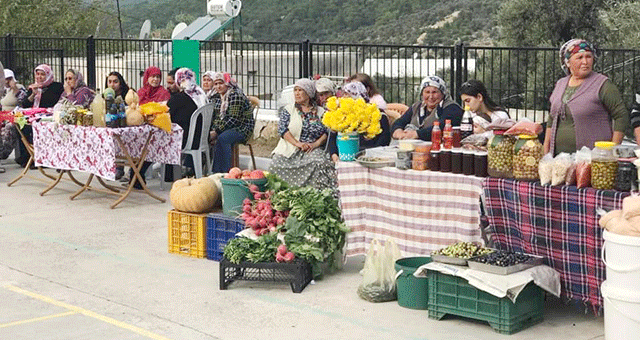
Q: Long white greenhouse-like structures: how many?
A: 1